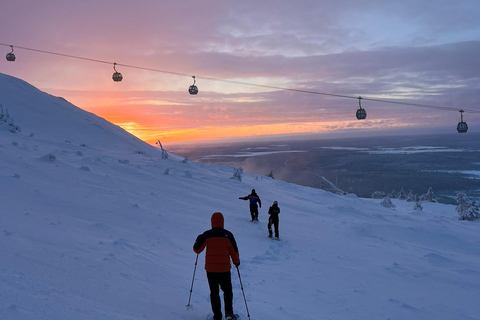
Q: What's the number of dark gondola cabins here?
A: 5